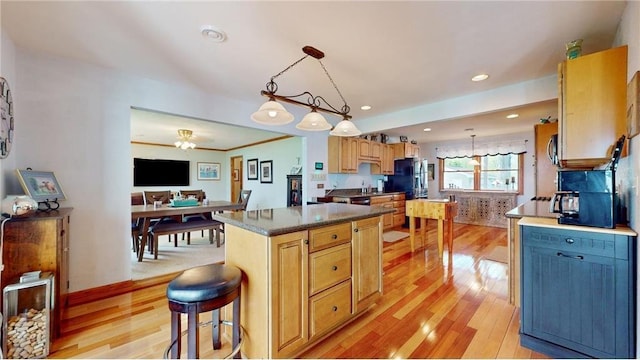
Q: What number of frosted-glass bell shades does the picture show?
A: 3